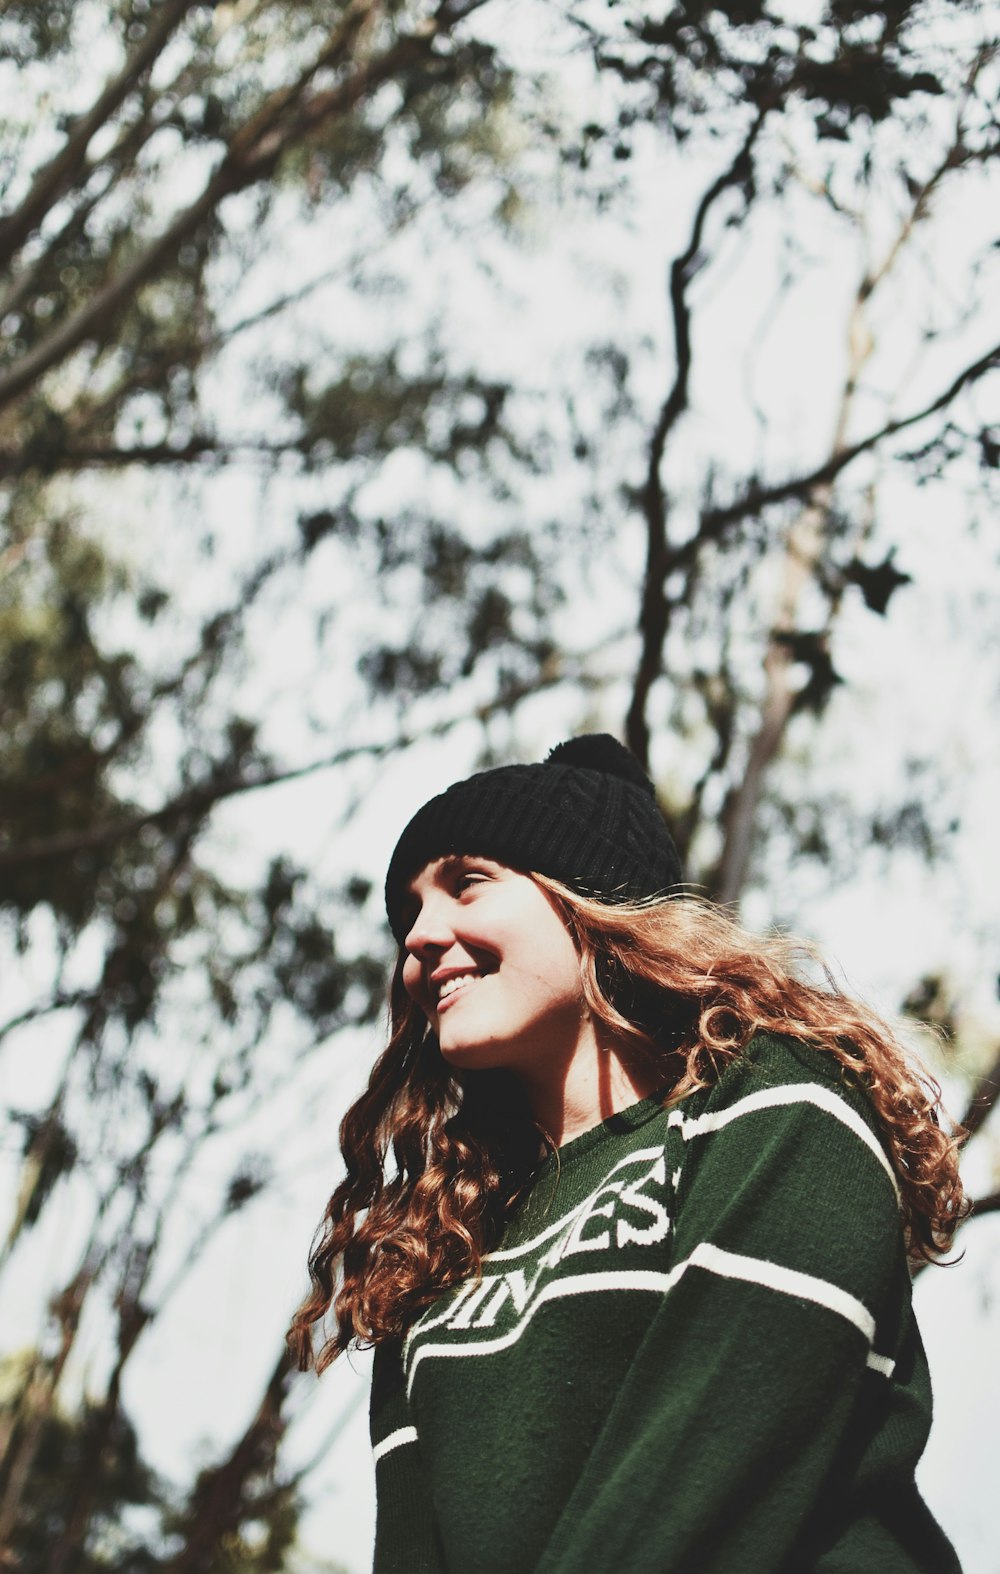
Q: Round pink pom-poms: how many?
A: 0